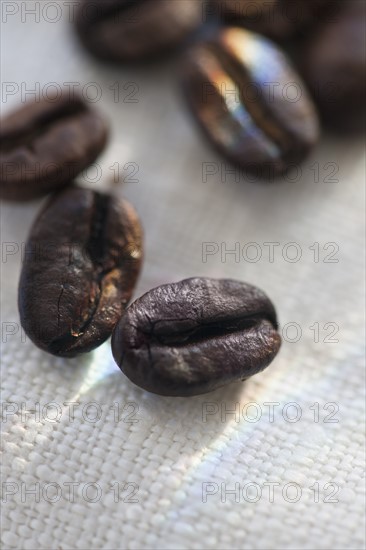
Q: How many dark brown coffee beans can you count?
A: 7